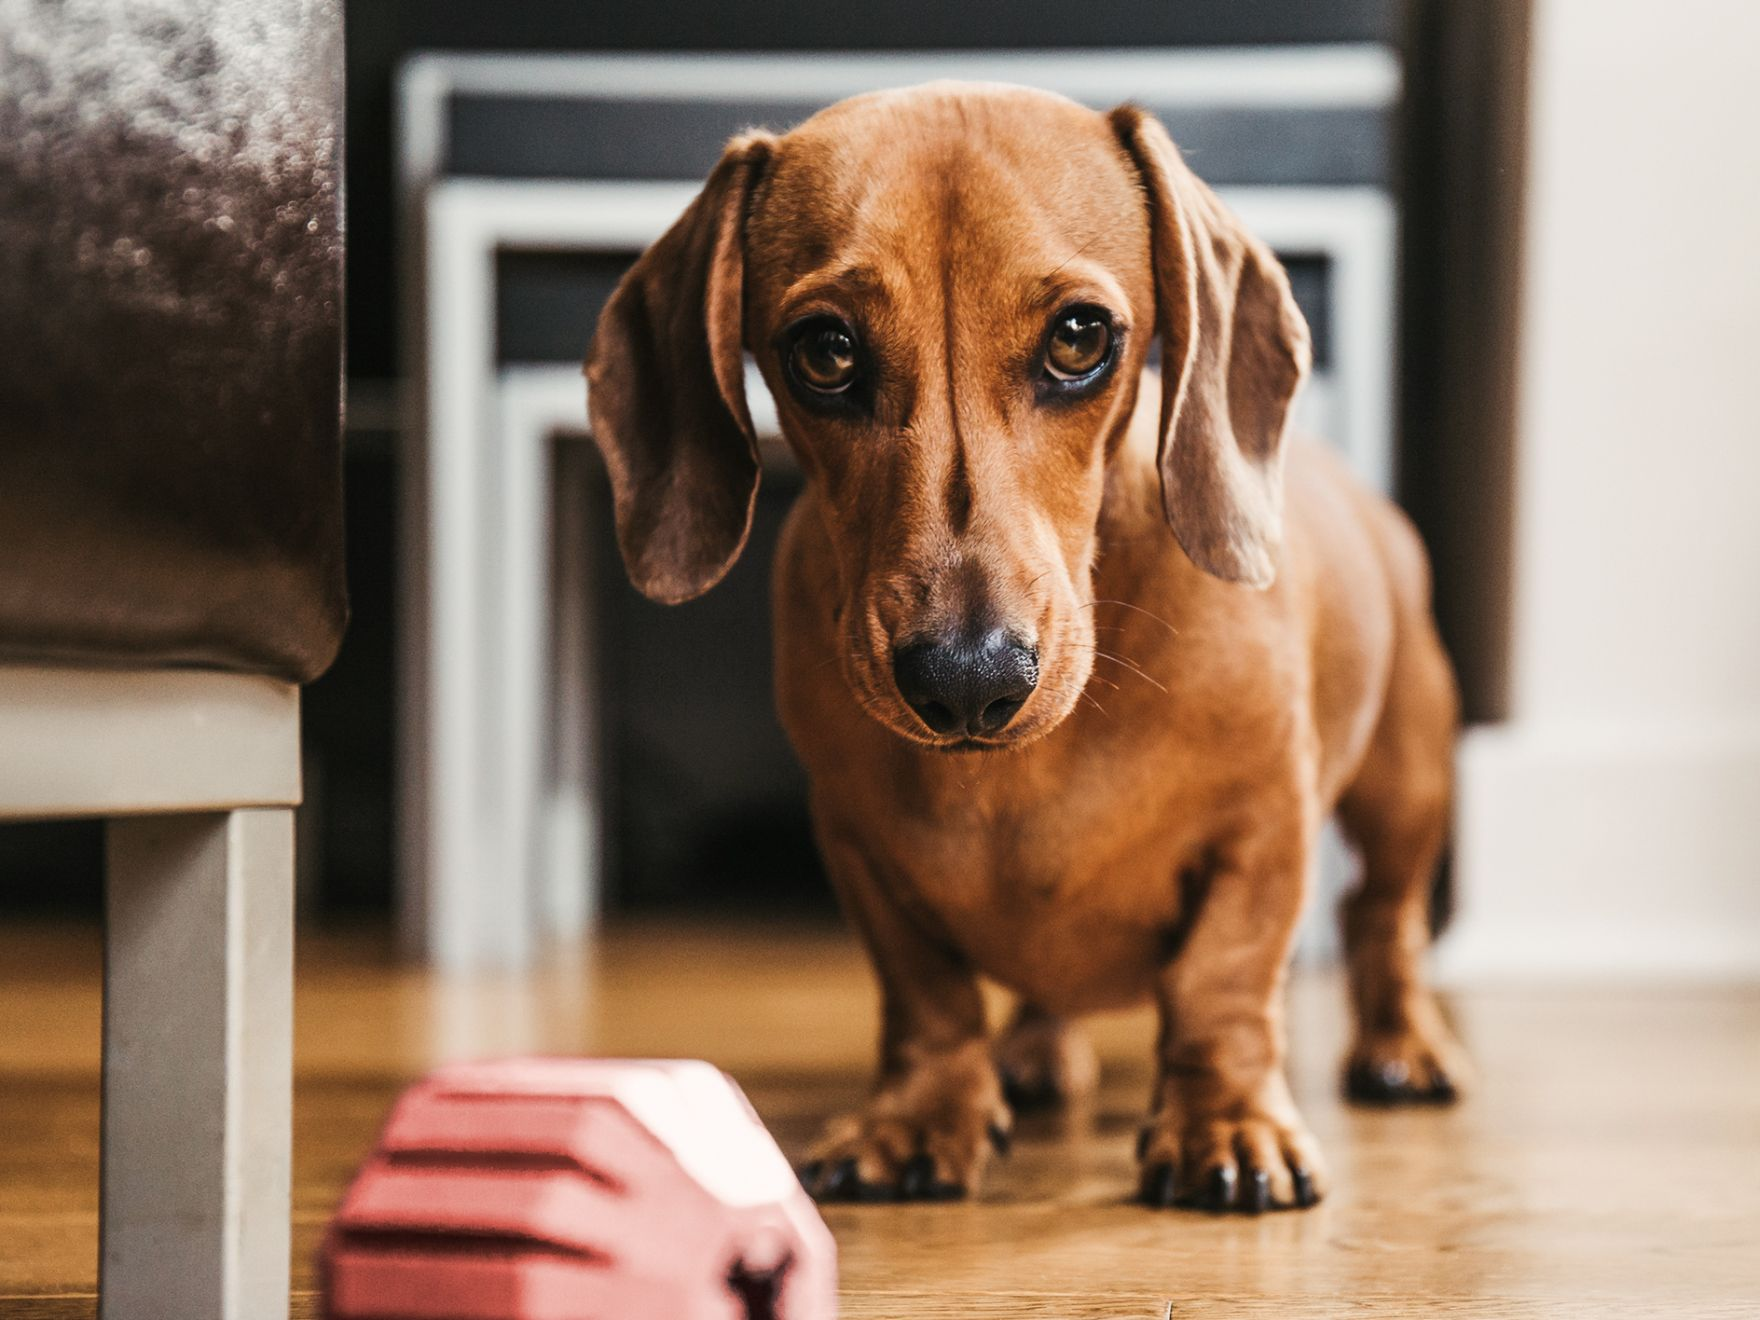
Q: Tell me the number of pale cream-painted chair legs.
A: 1